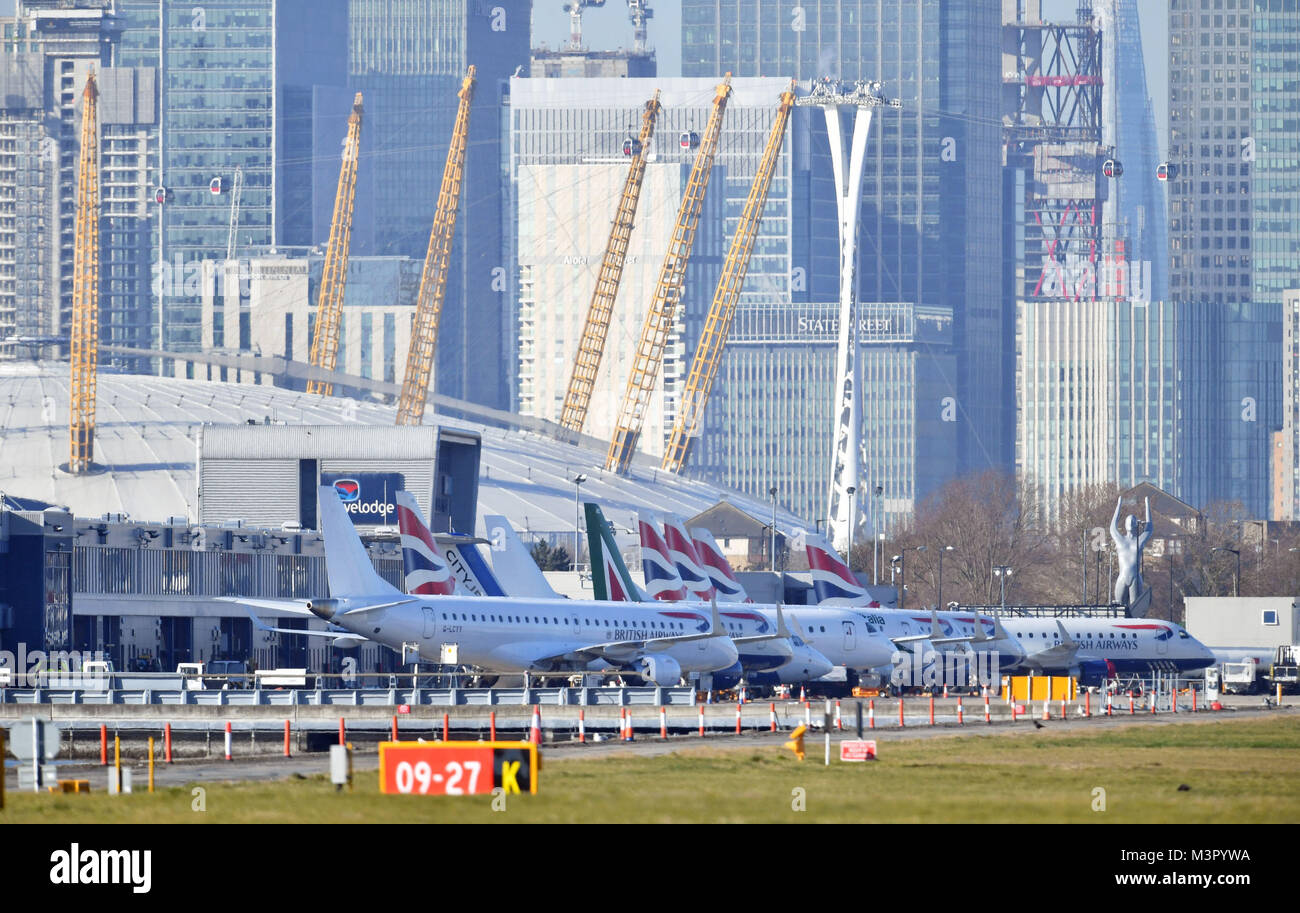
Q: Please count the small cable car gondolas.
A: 6